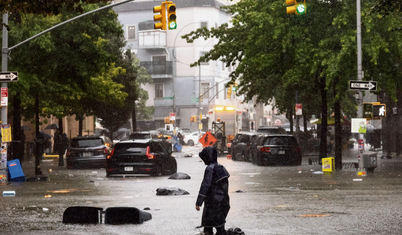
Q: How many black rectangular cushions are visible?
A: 2